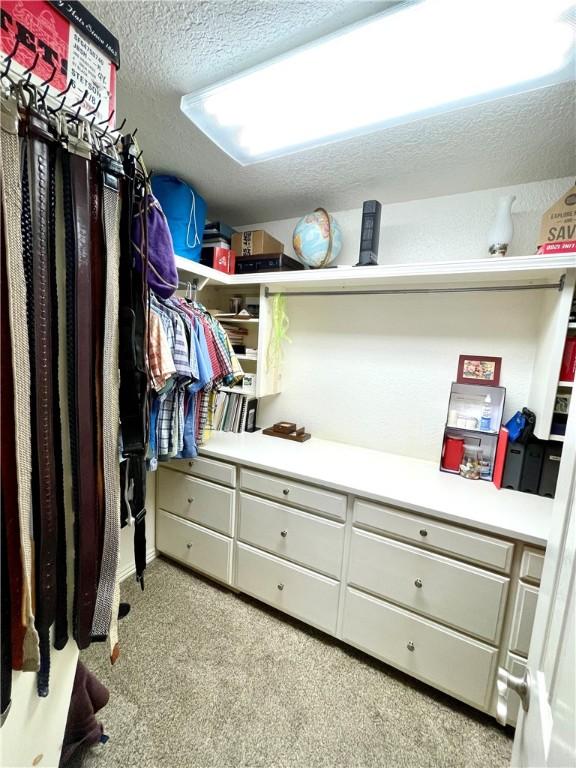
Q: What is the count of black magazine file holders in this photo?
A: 3